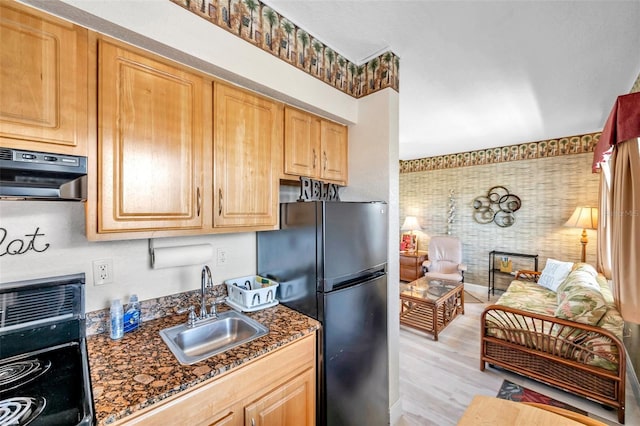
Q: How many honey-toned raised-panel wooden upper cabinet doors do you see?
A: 5